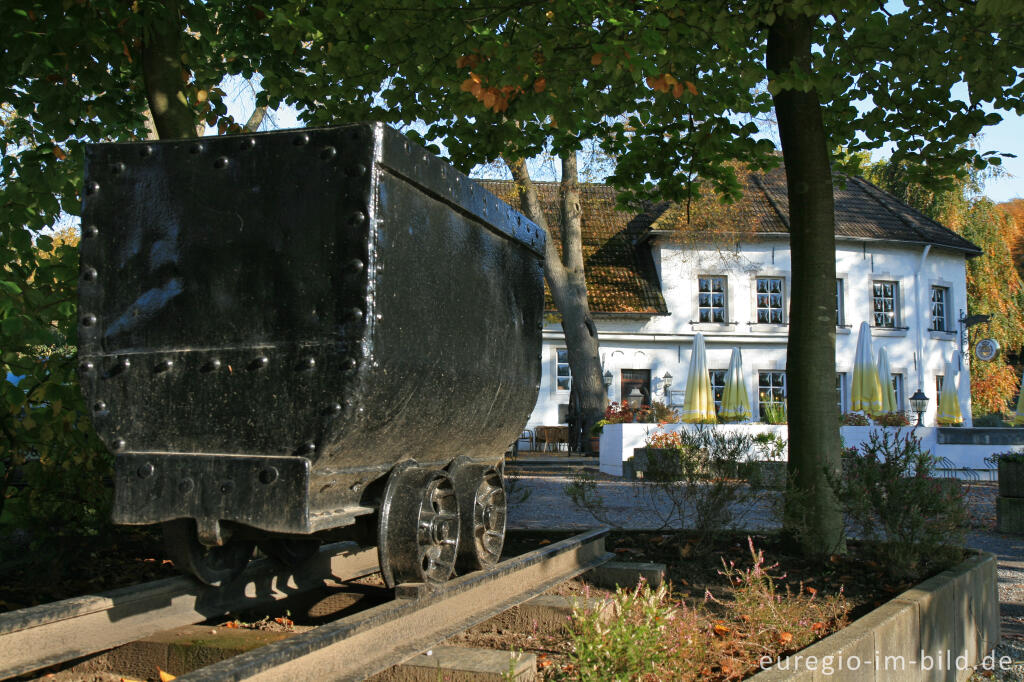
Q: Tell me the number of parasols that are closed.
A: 6